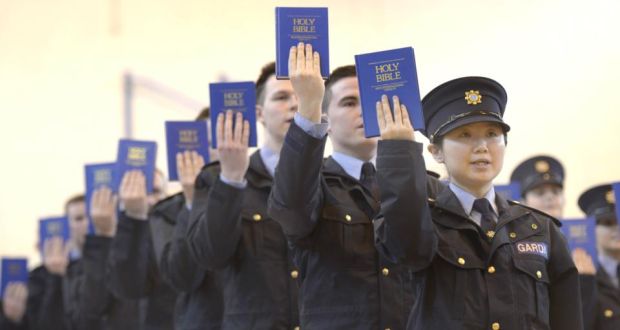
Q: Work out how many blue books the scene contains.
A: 11